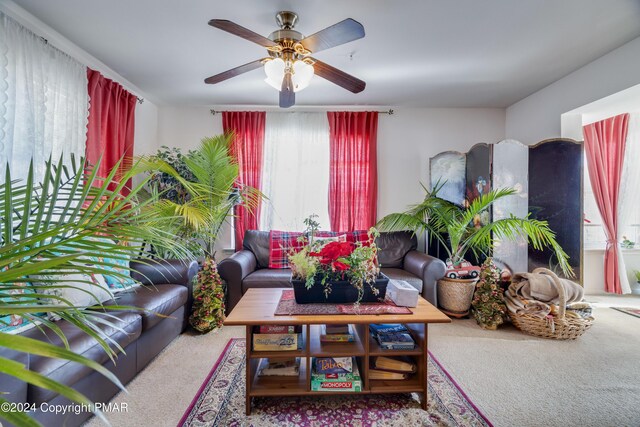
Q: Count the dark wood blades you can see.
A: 5